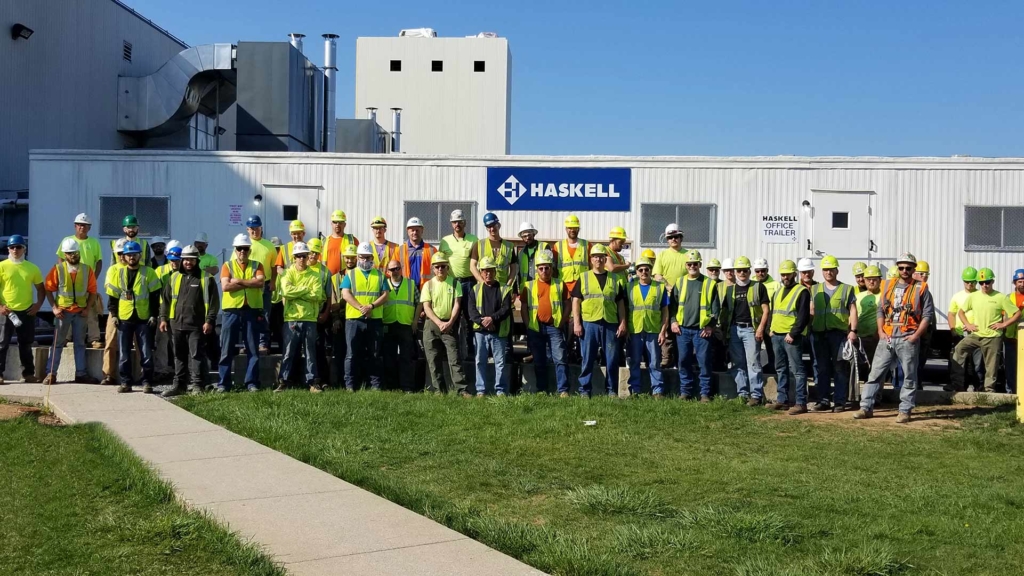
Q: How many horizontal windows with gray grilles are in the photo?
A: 4